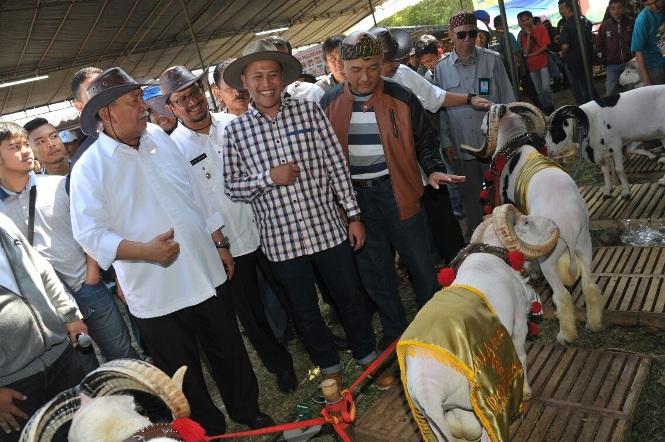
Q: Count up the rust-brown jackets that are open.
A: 1